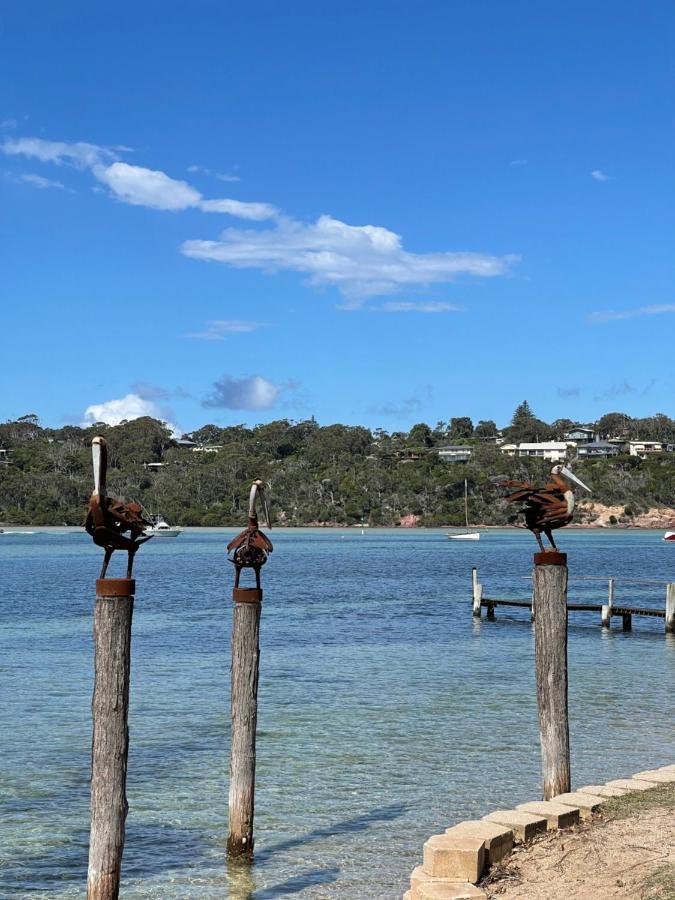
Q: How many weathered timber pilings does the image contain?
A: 3